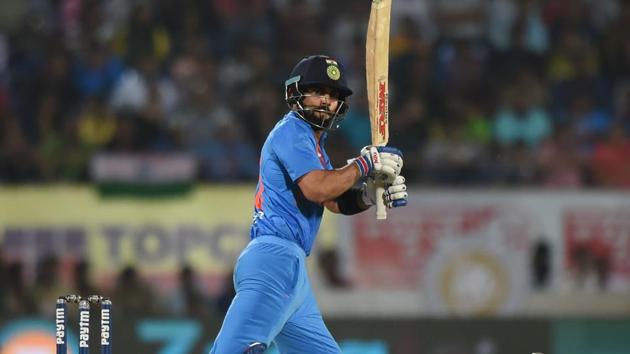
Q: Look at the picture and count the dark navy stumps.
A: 3